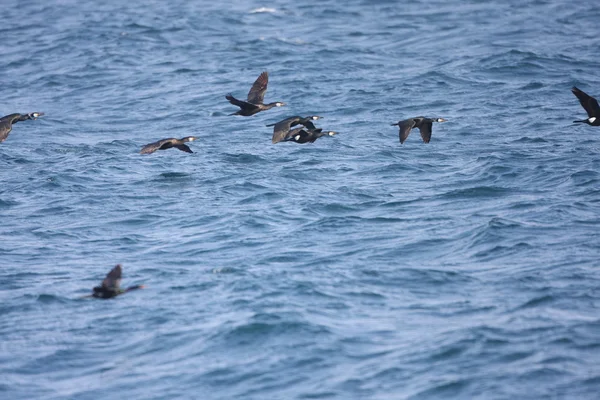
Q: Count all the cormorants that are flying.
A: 8